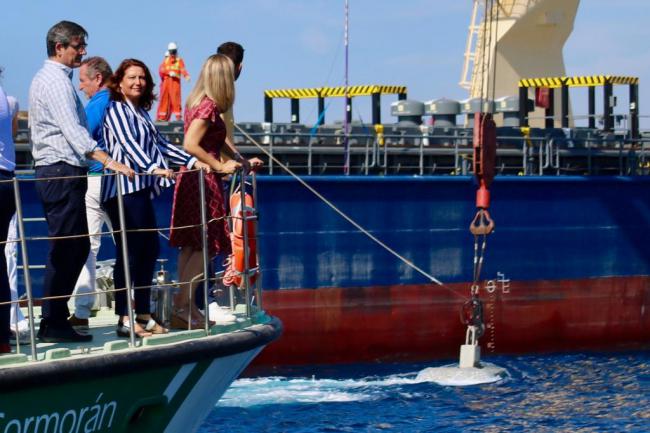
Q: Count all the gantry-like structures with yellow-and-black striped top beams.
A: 2